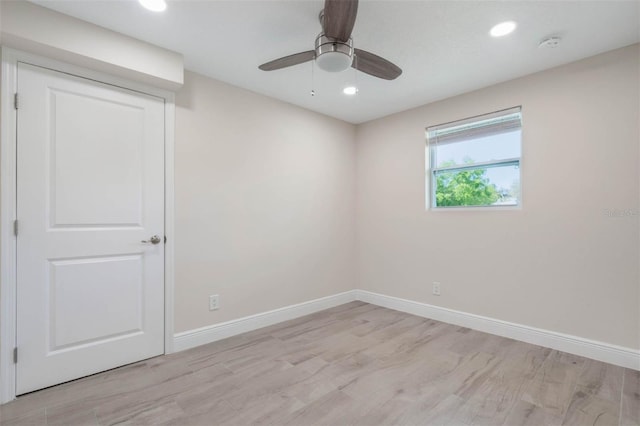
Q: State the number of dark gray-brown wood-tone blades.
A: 3